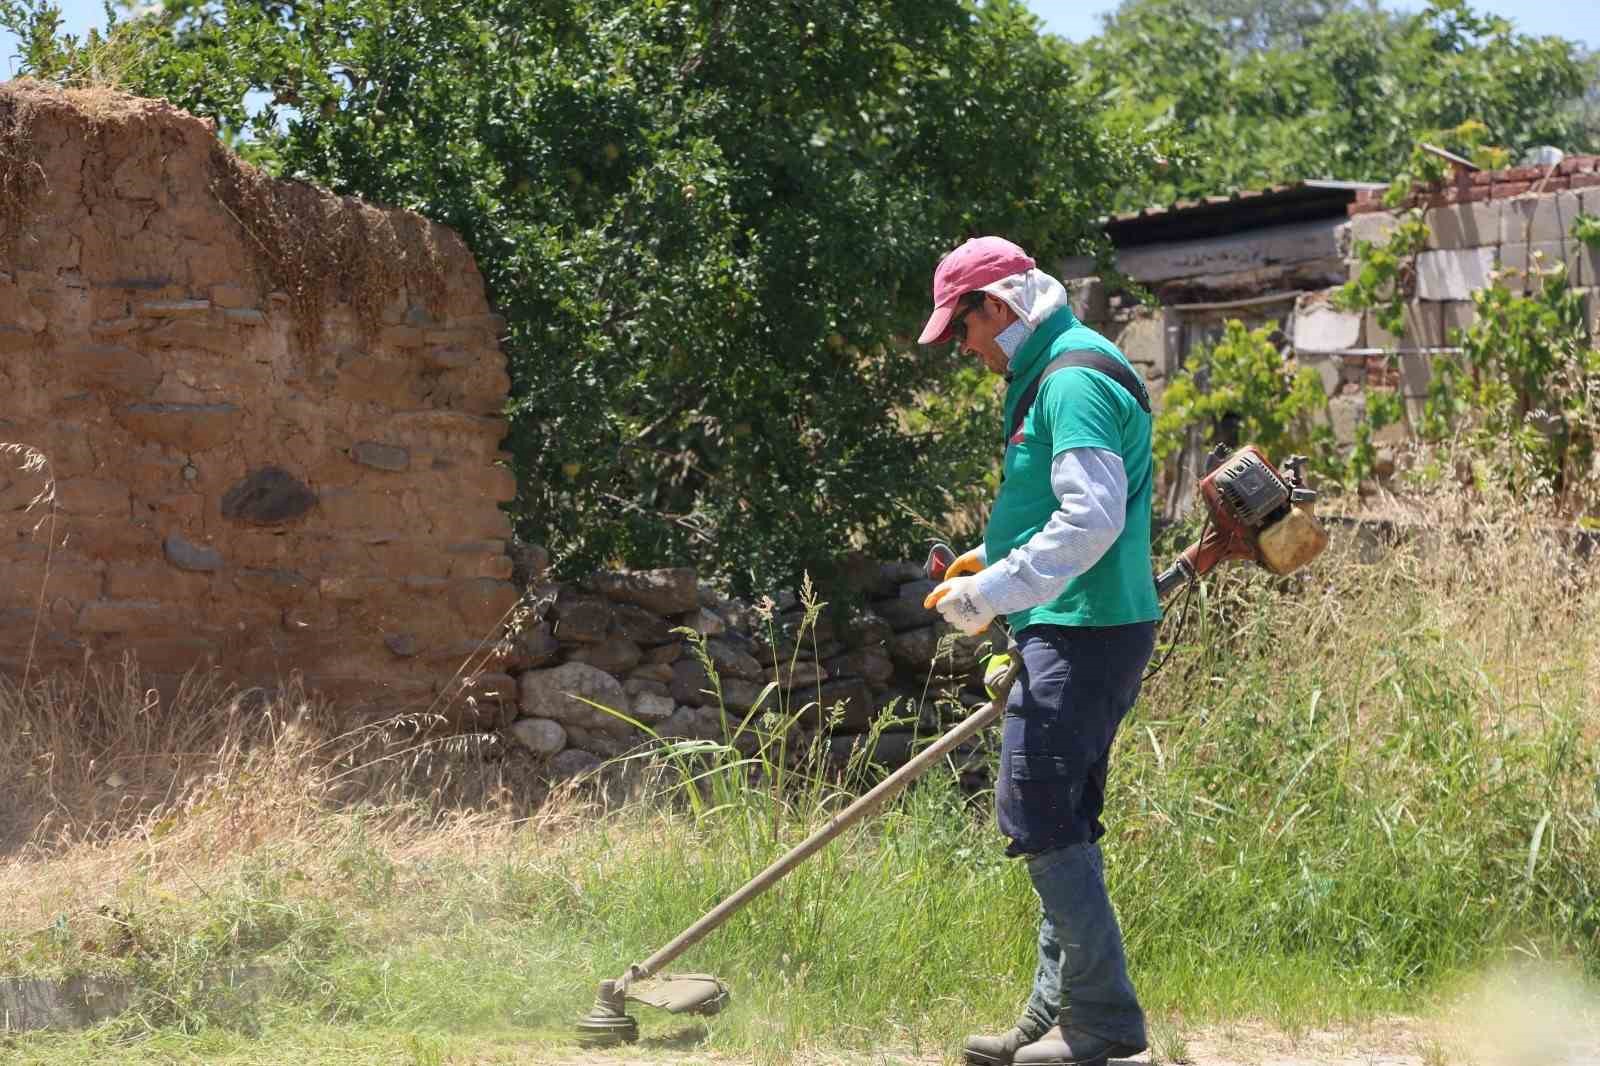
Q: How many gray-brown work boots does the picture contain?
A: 2